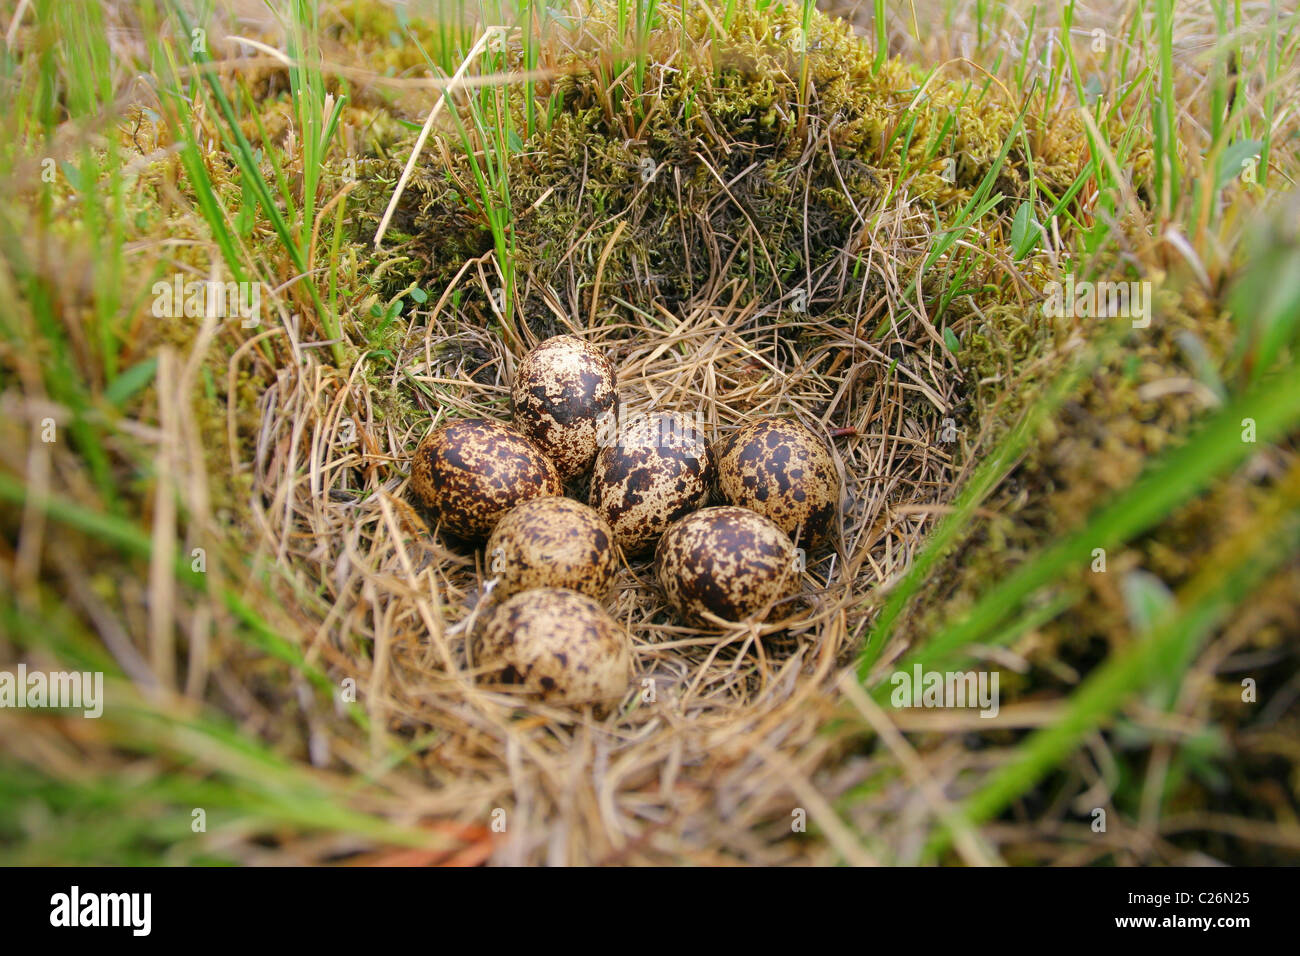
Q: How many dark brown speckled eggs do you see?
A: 7